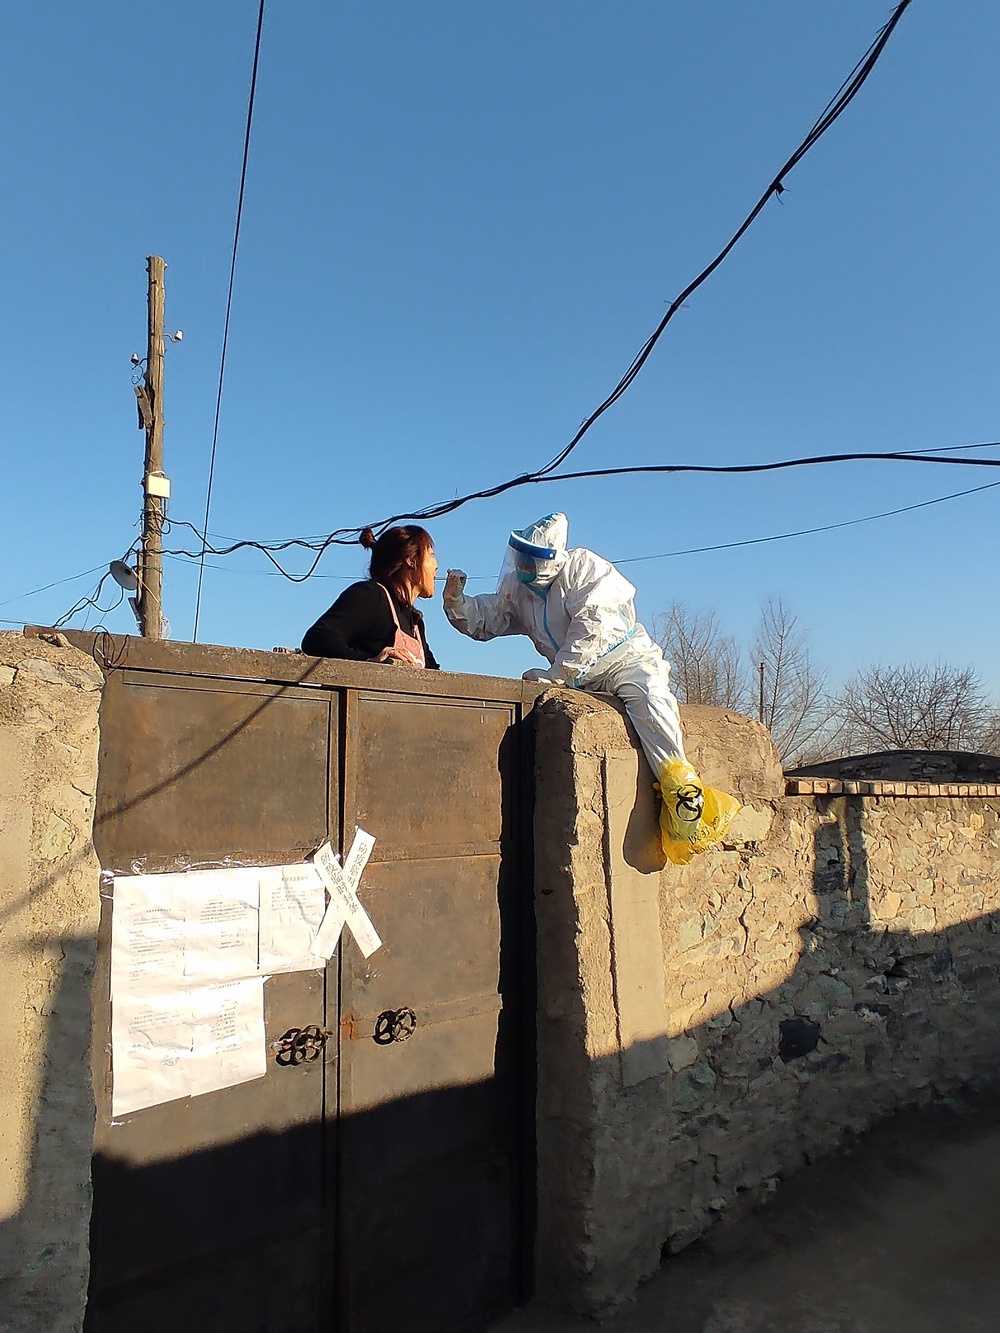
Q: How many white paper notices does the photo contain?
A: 5